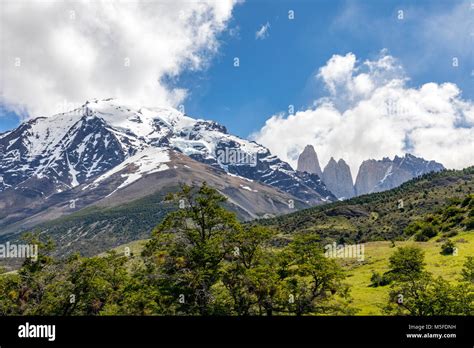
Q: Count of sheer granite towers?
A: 3